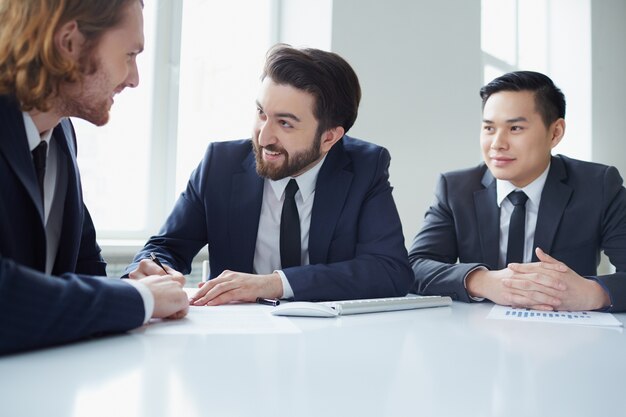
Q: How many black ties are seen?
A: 3